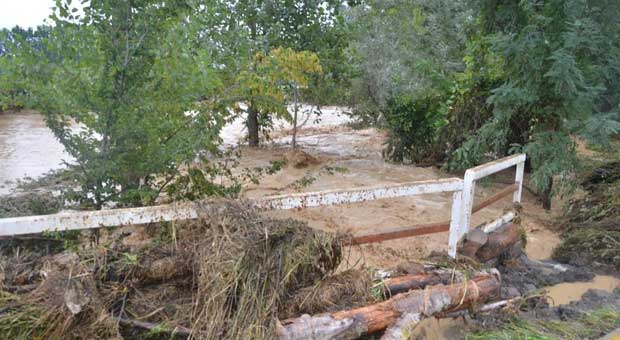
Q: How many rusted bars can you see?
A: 2